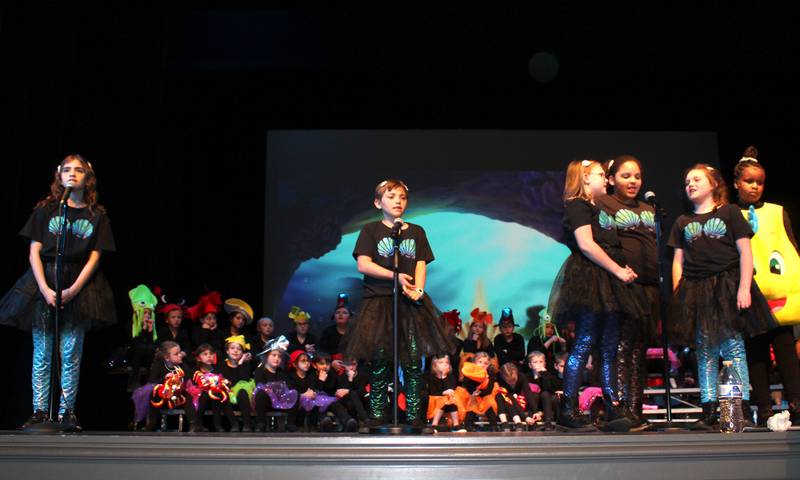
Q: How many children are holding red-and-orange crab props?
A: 2